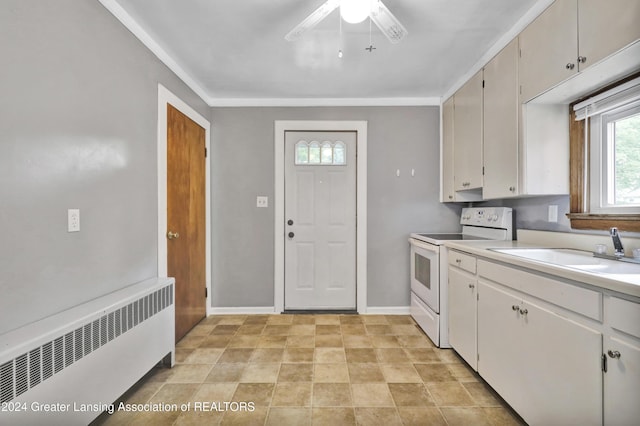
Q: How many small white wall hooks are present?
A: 2